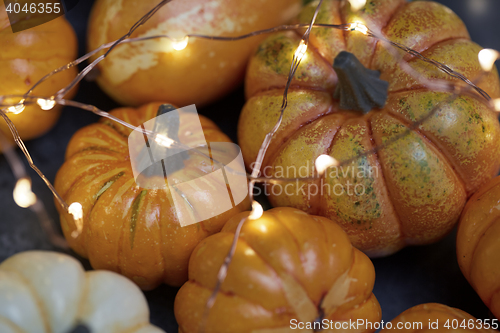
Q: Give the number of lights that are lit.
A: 13